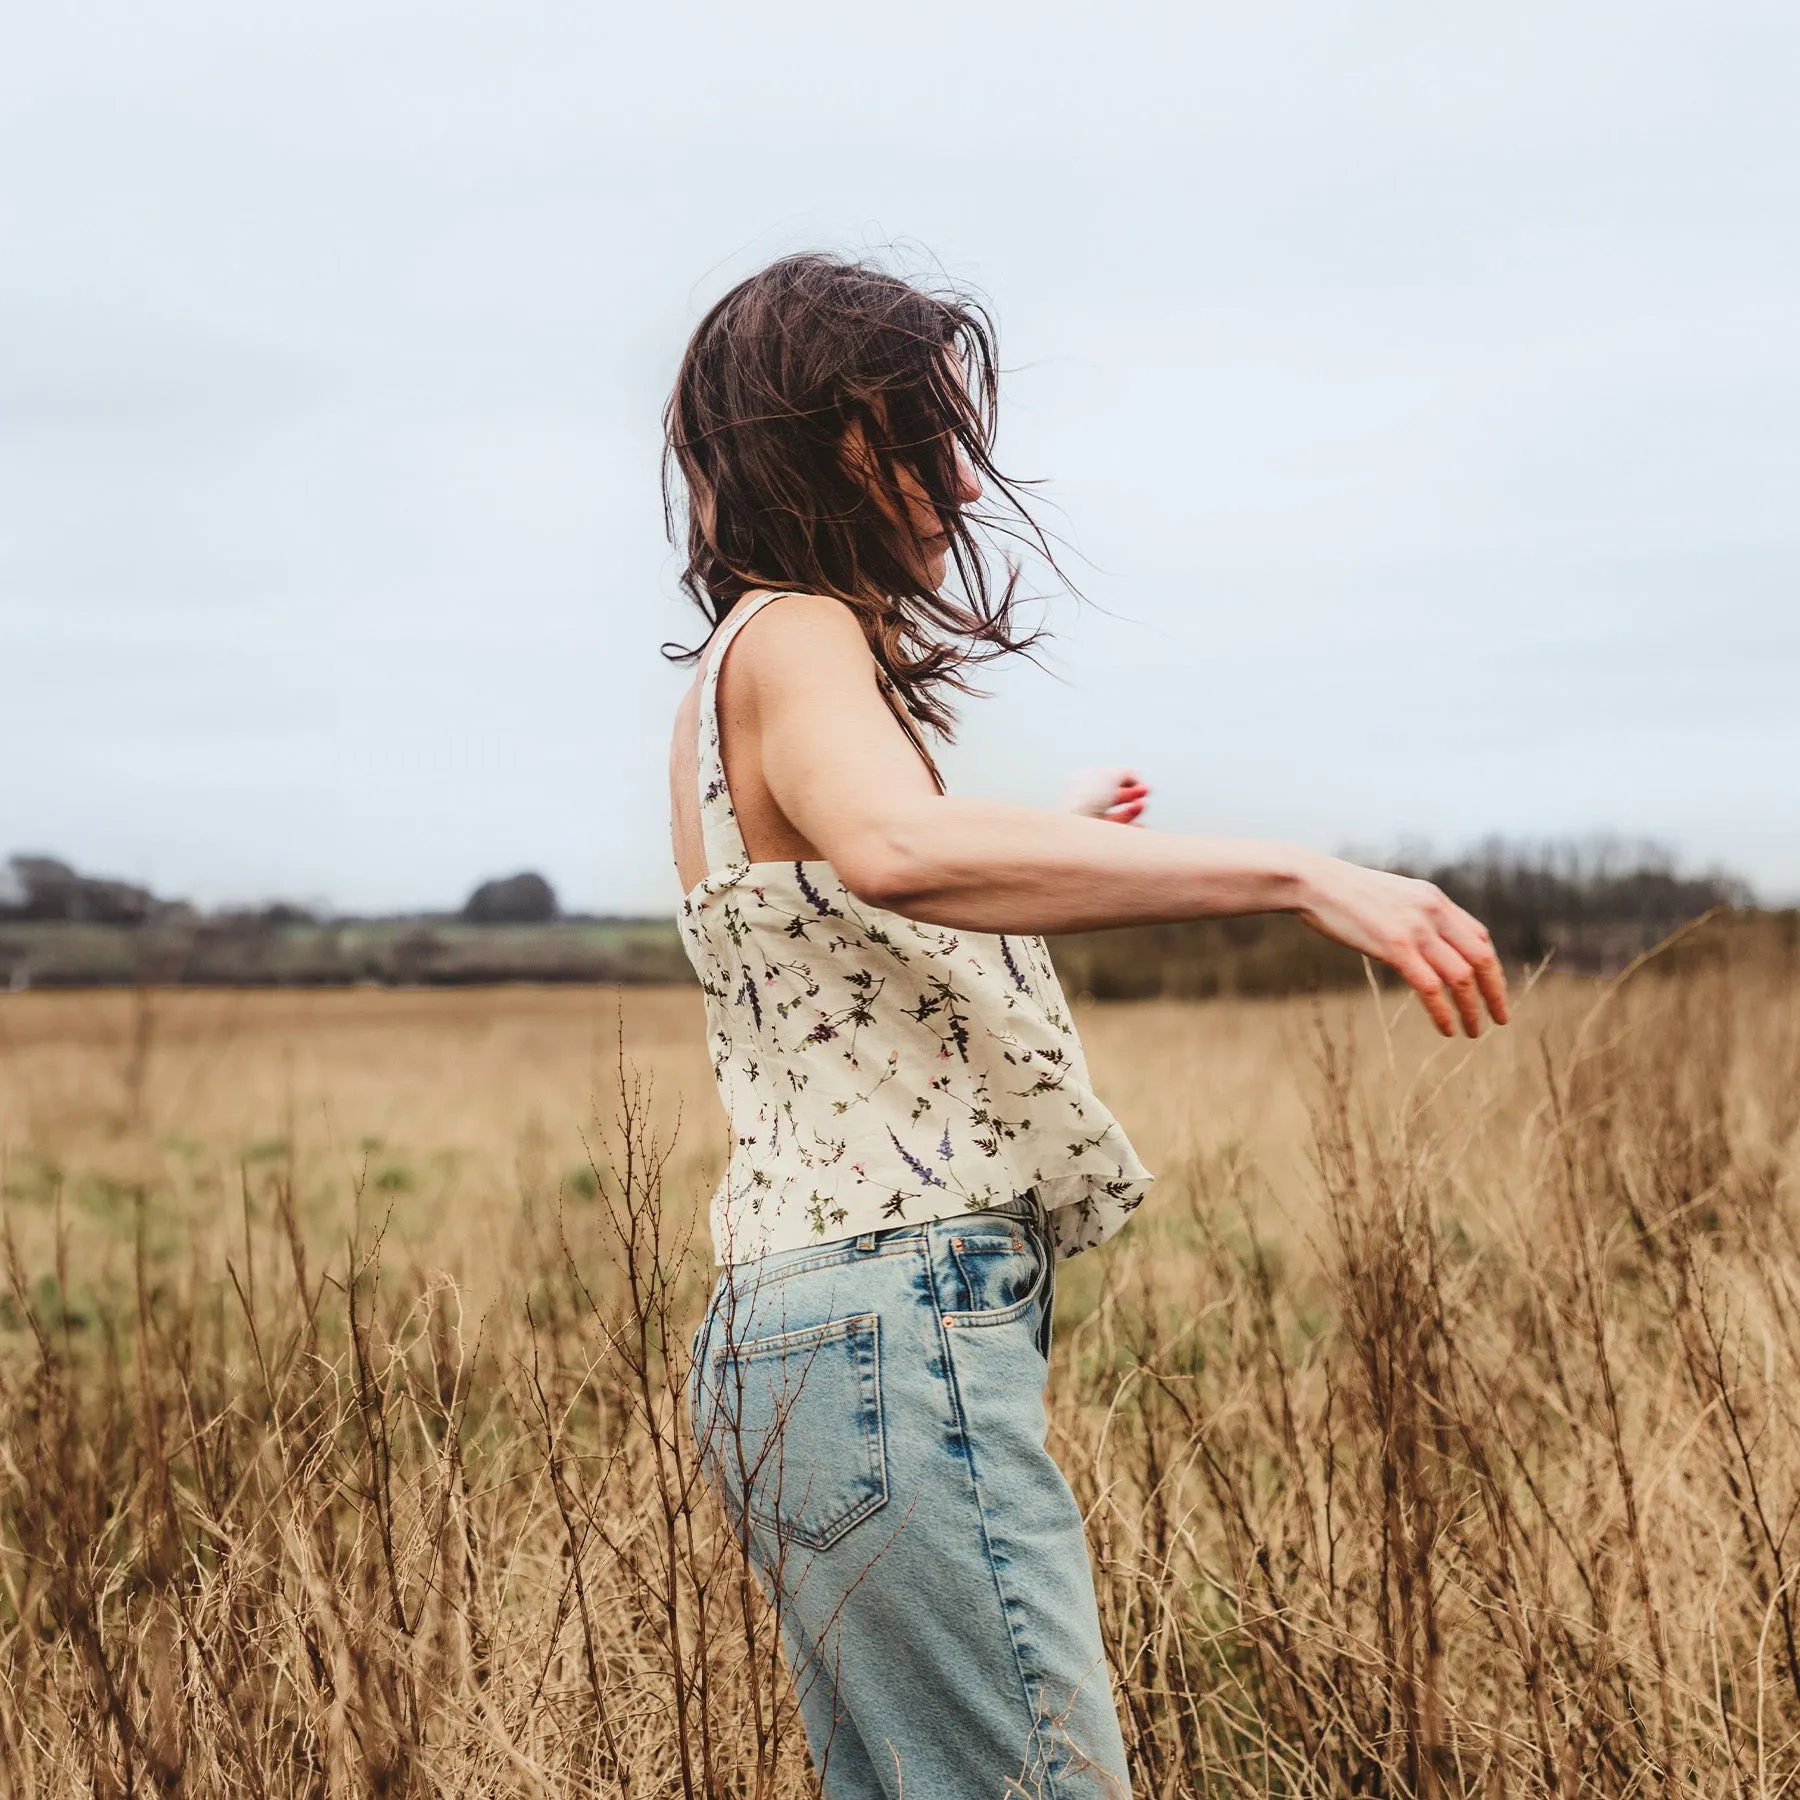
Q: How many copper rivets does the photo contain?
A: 3